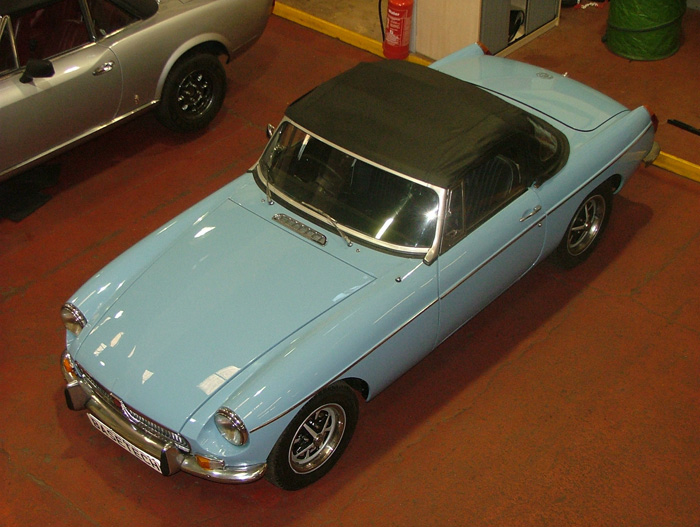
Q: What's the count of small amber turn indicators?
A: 2